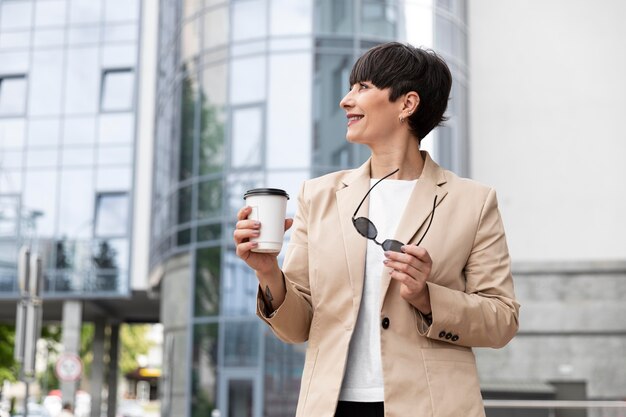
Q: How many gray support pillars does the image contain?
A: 3